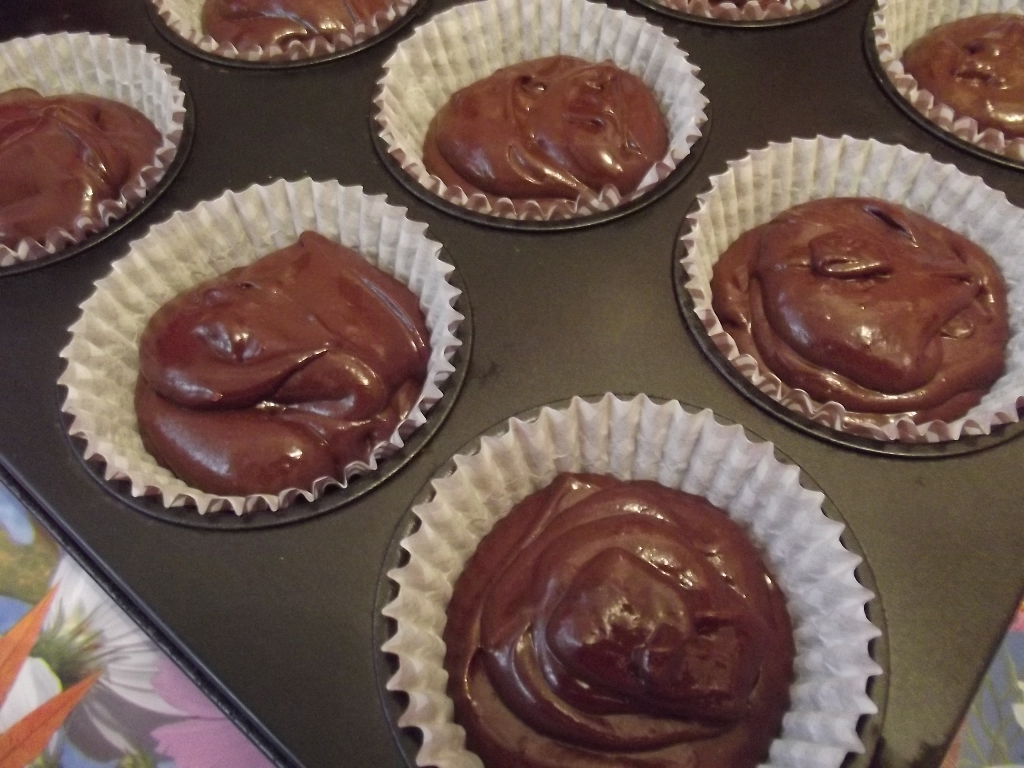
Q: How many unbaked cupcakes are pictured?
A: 8